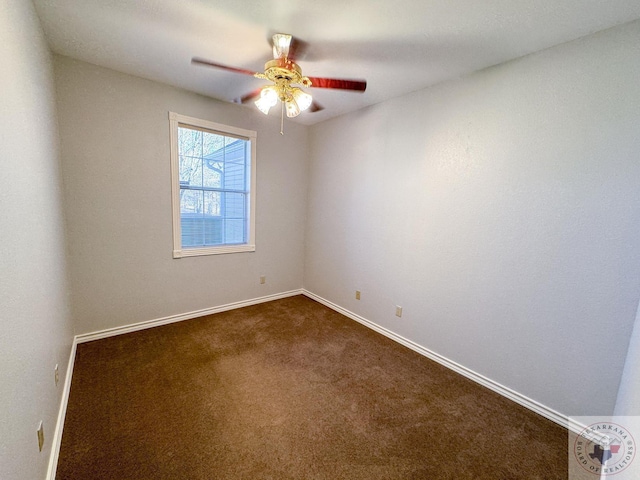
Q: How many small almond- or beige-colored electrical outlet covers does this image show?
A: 5